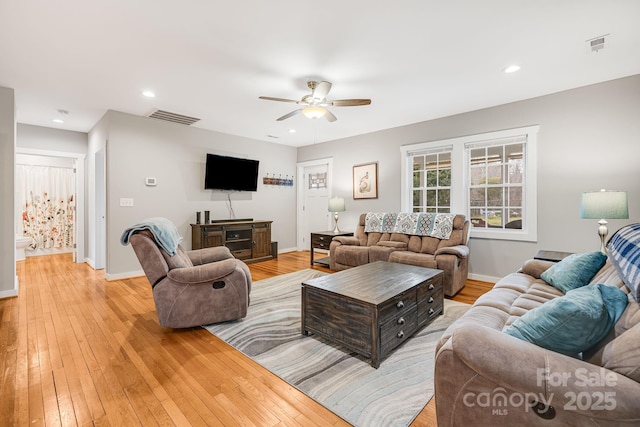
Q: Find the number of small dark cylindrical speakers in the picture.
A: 2